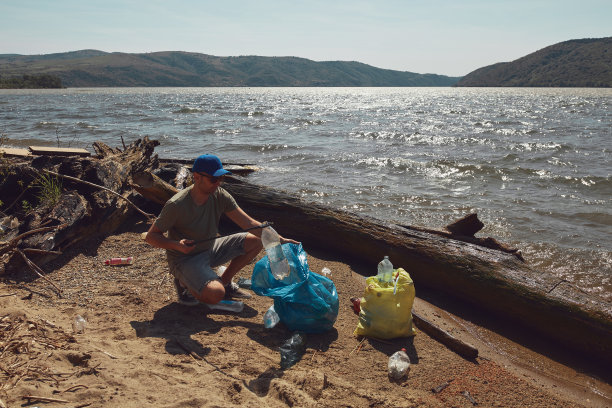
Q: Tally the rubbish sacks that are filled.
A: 2